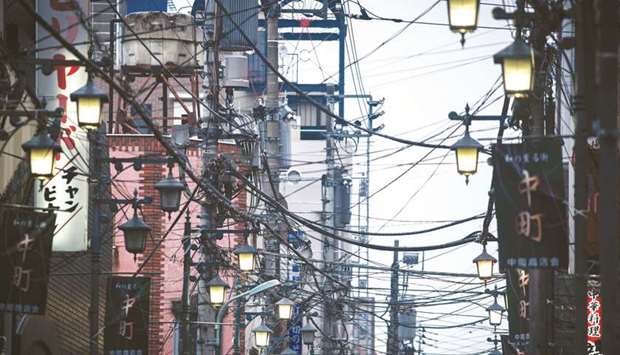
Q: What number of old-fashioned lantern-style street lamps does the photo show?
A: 14